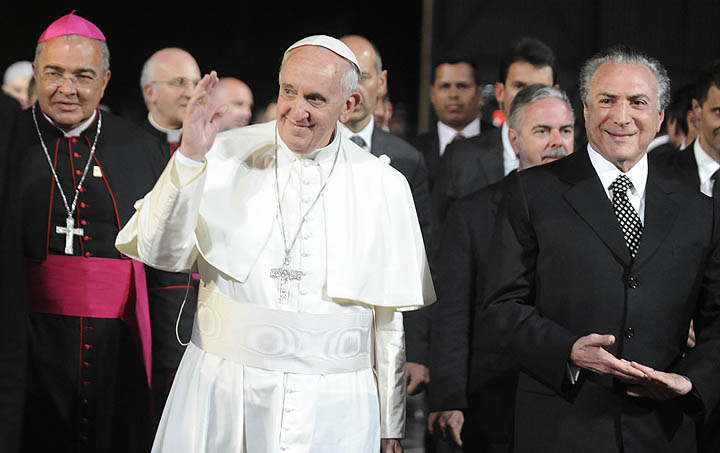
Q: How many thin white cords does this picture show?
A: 1